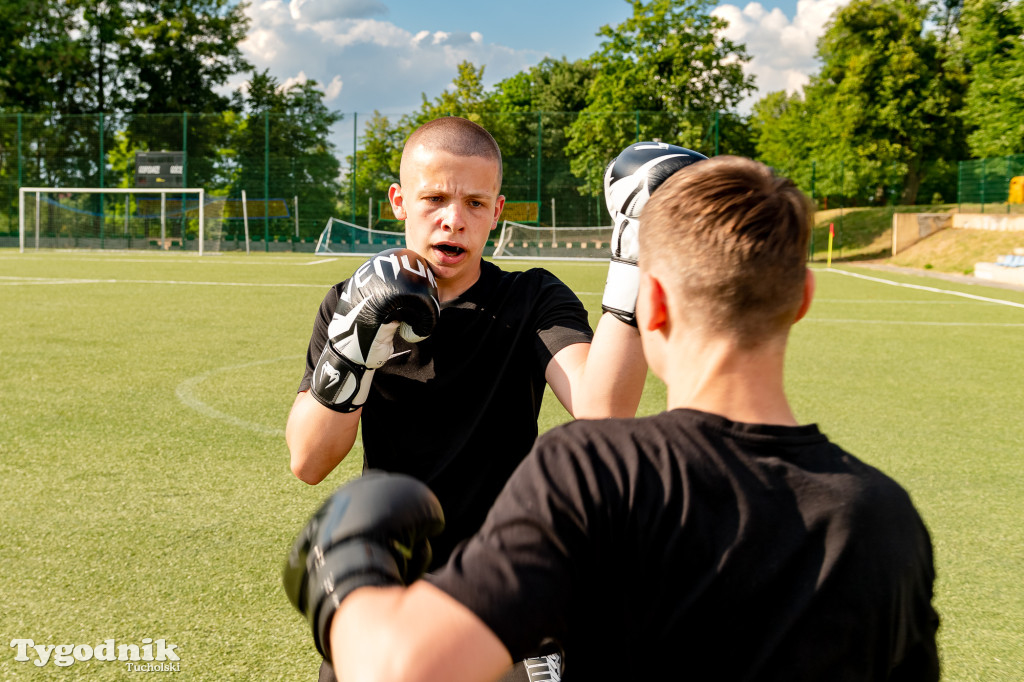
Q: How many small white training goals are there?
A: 2